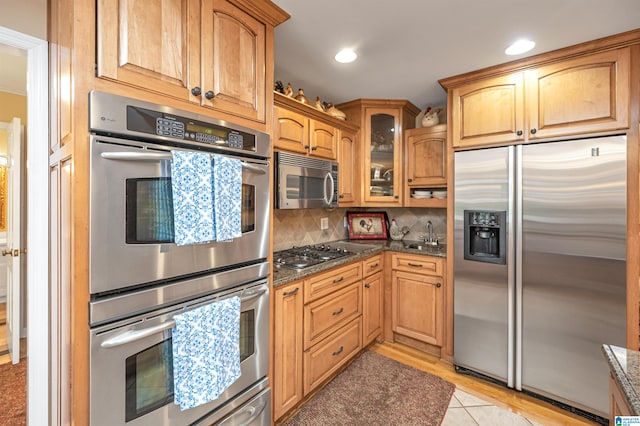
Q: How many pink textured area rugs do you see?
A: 1